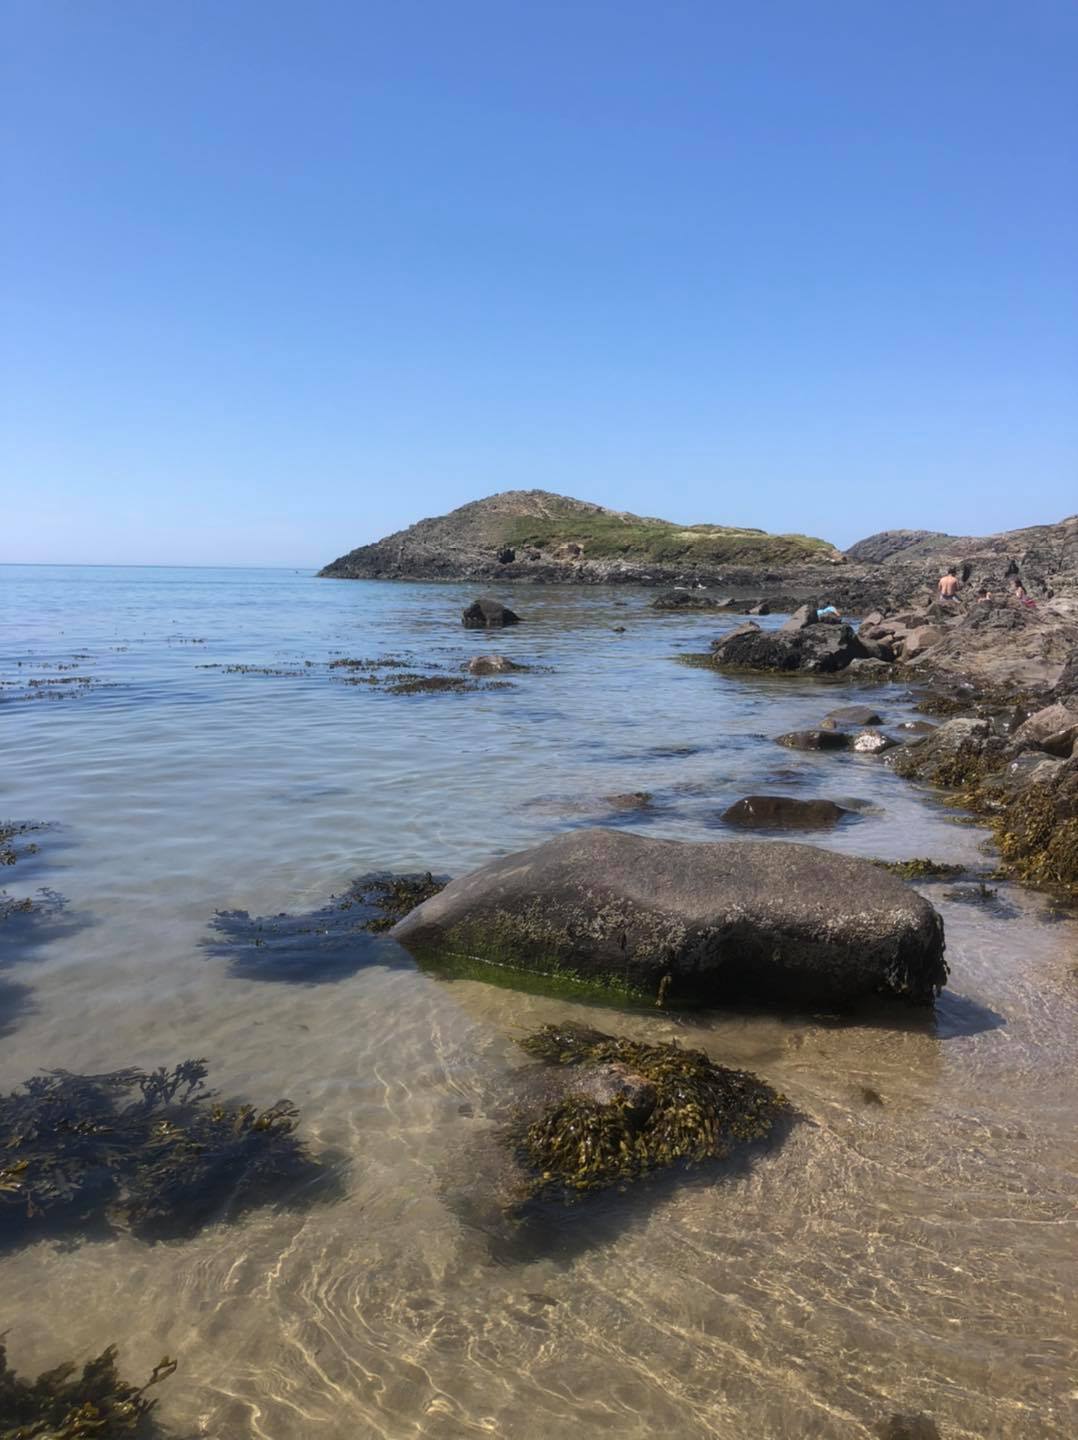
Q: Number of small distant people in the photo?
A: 4